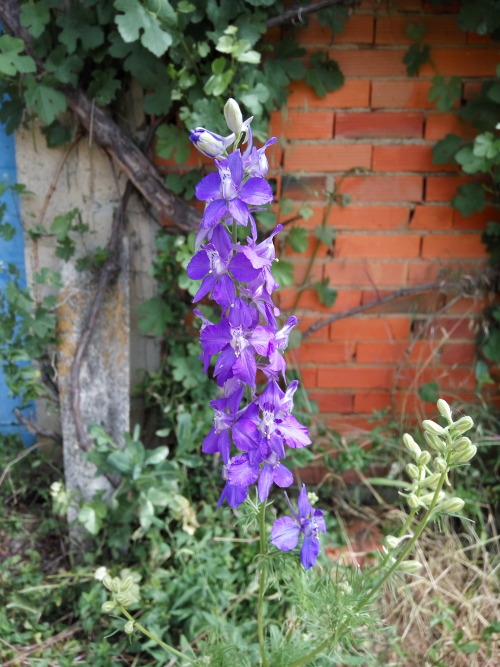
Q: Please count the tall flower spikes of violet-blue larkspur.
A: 1